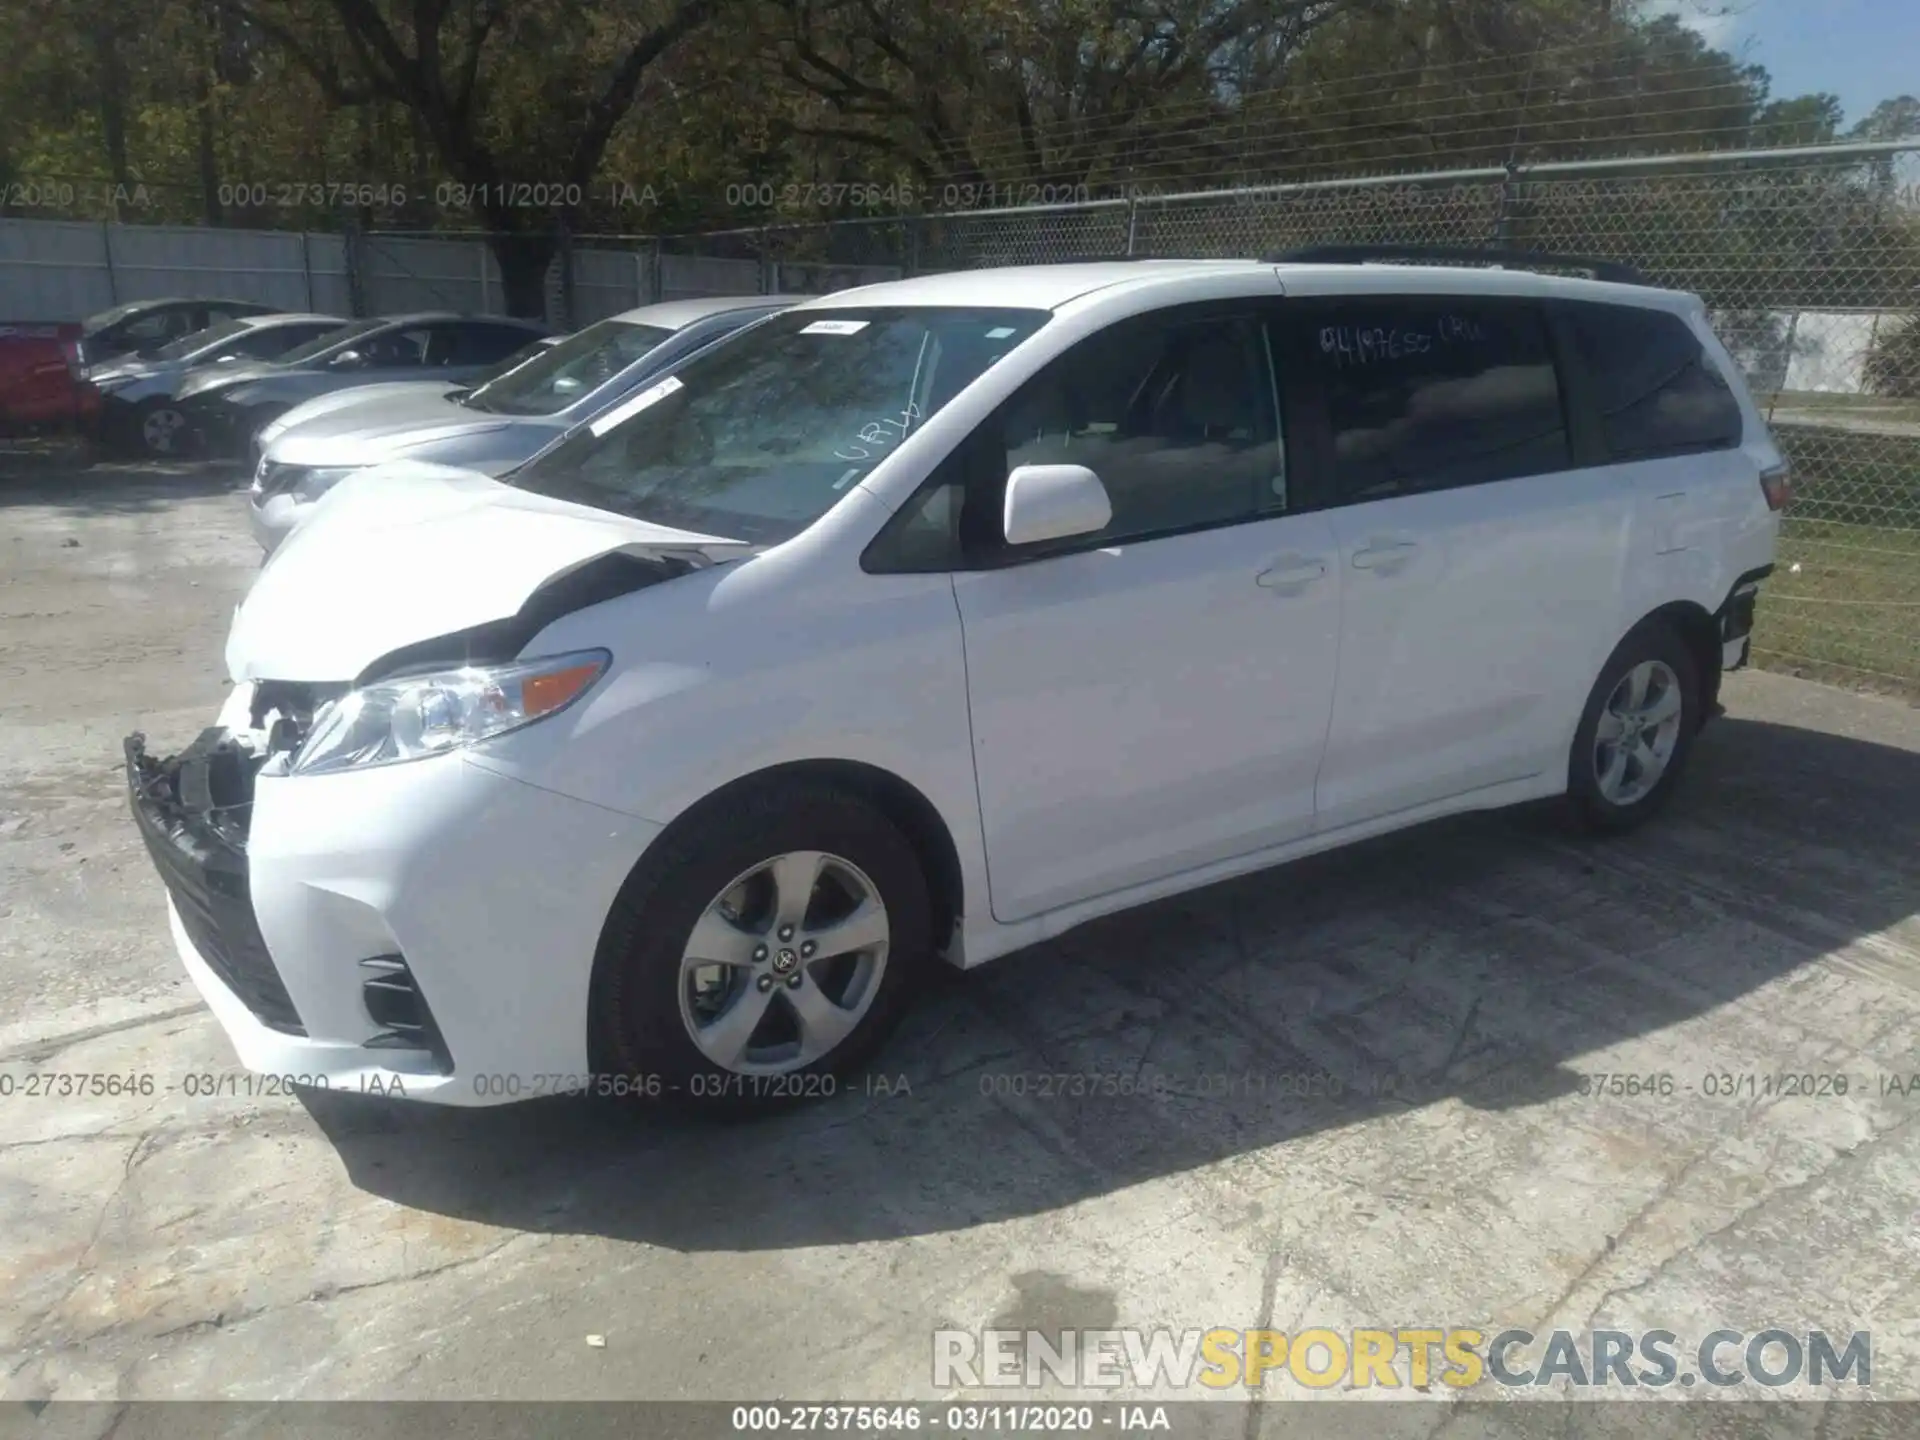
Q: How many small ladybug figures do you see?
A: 0